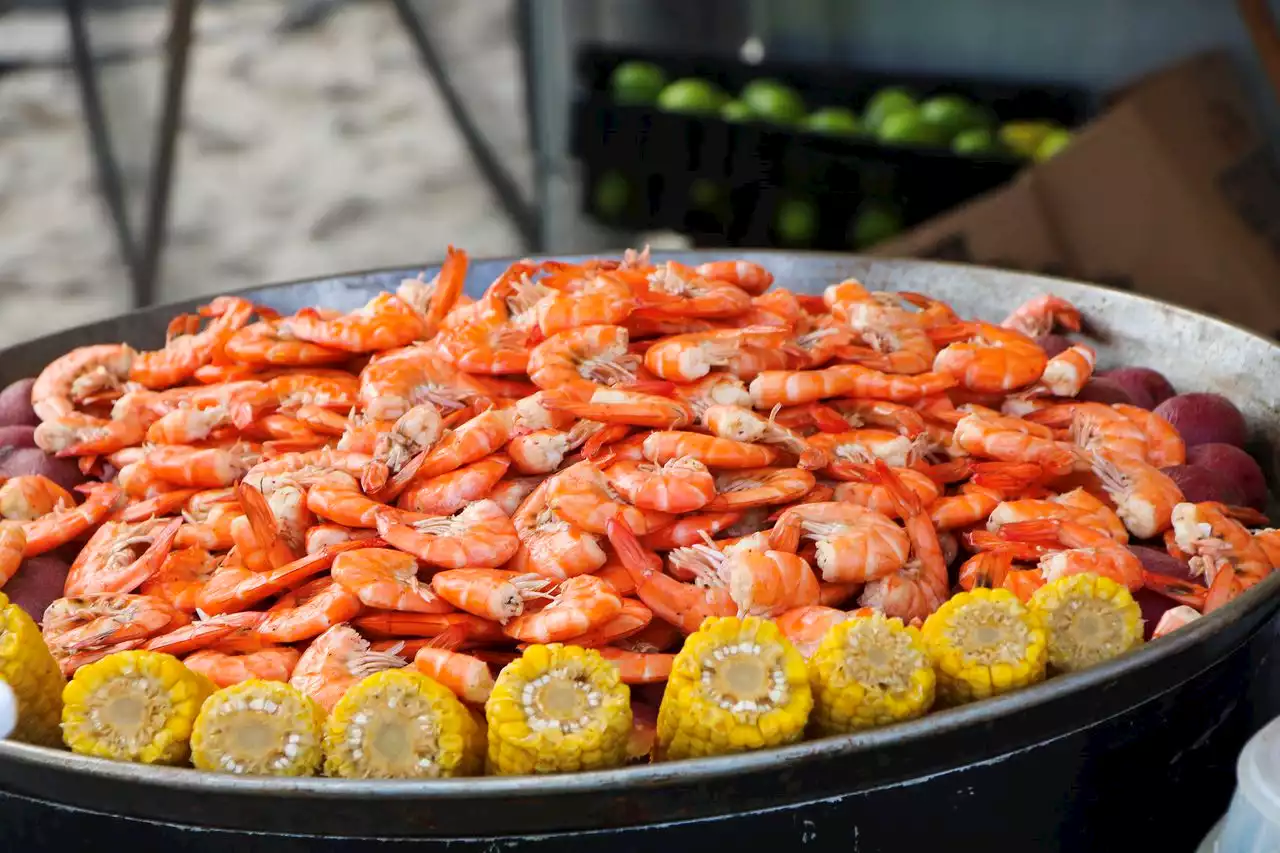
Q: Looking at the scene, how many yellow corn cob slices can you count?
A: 9